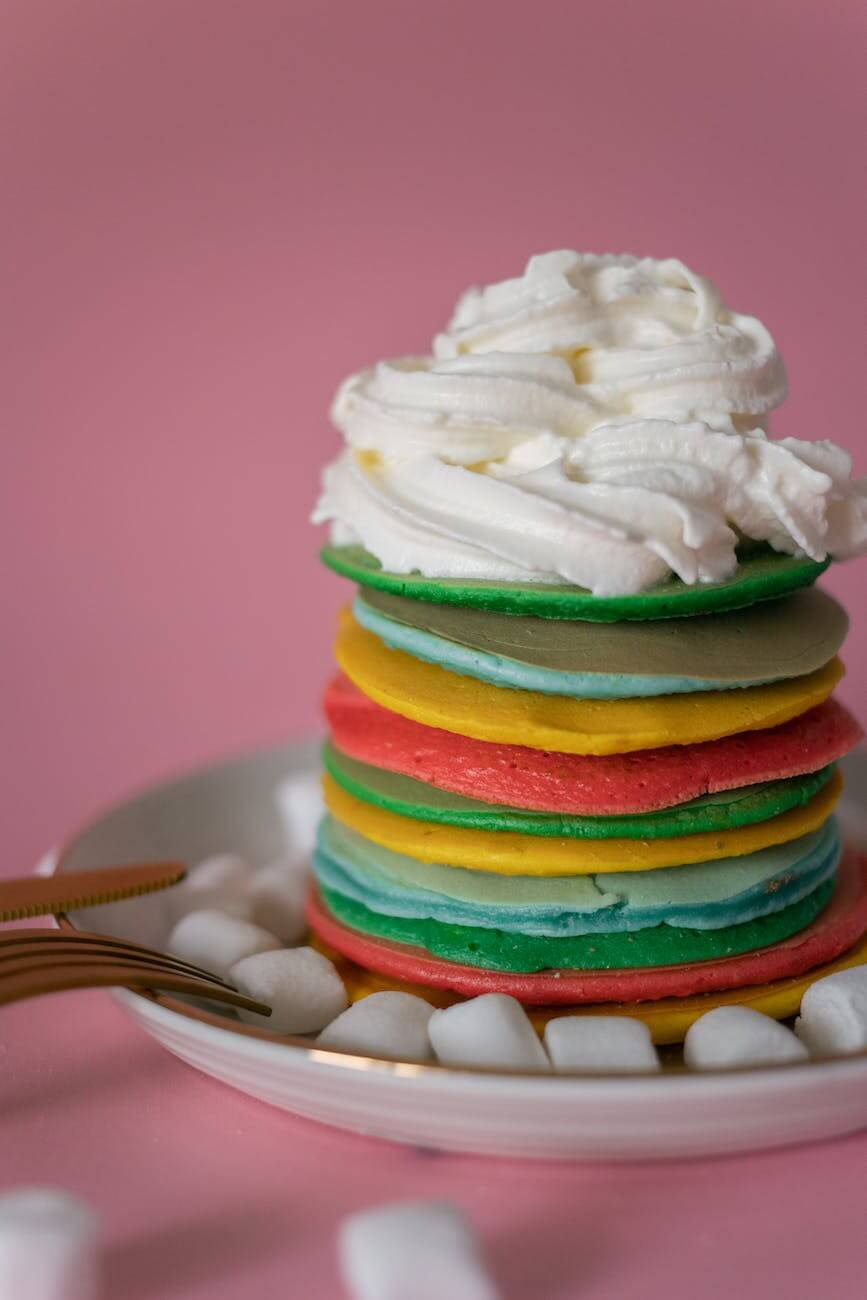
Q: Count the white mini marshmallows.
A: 12